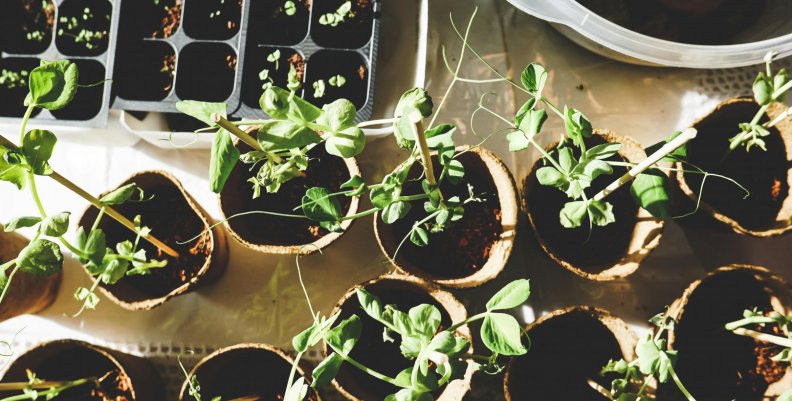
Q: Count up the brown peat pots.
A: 11